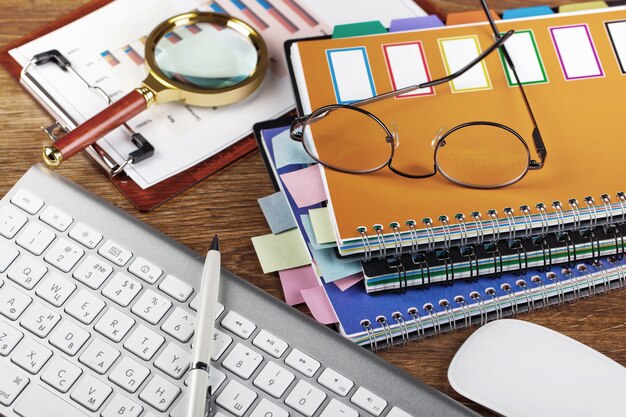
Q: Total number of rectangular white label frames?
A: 6